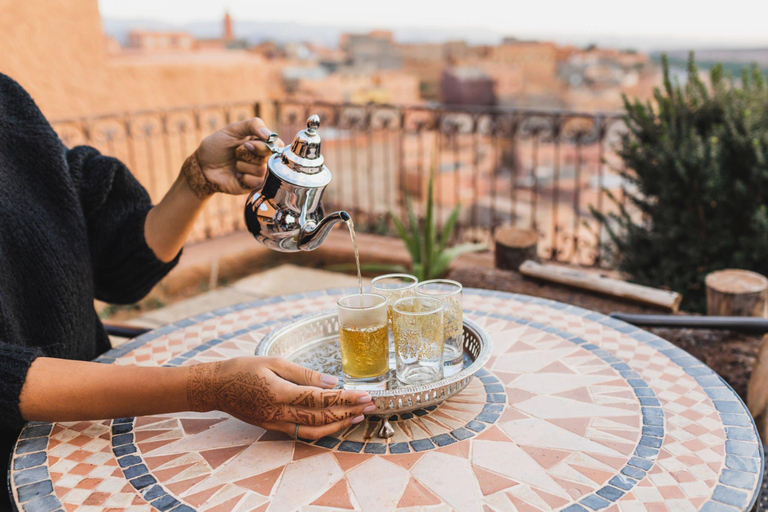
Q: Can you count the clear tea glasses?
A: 4